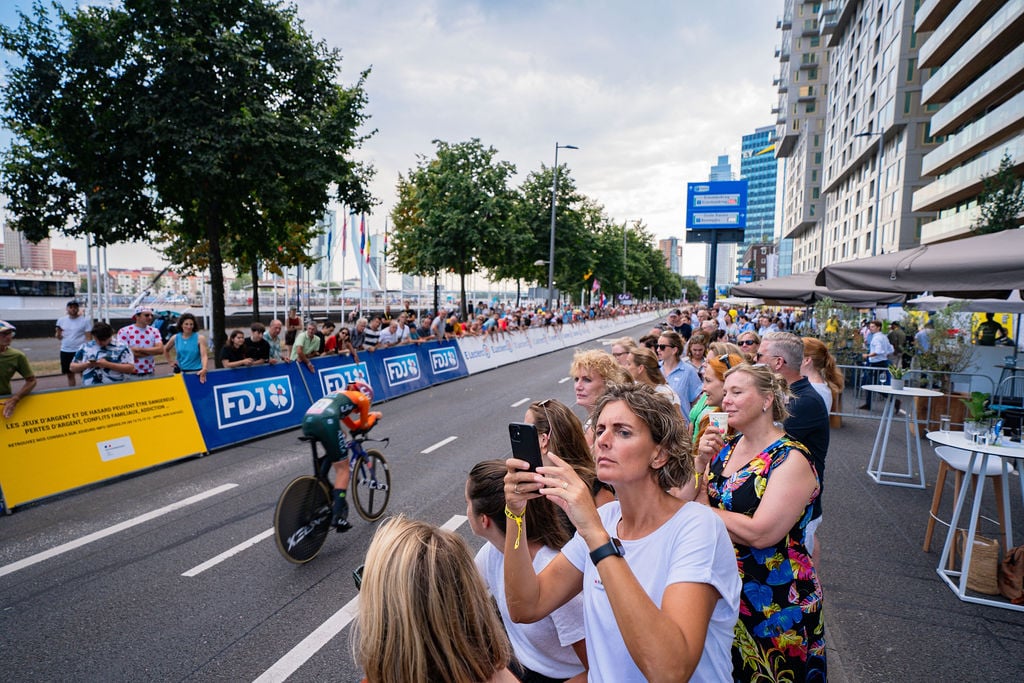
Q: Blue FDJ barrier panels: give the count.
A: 4